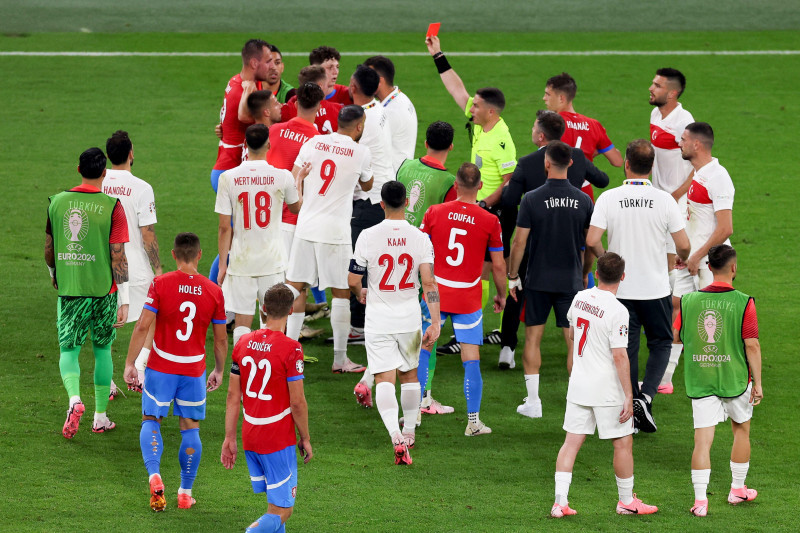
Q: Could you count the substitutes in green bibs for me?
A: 4